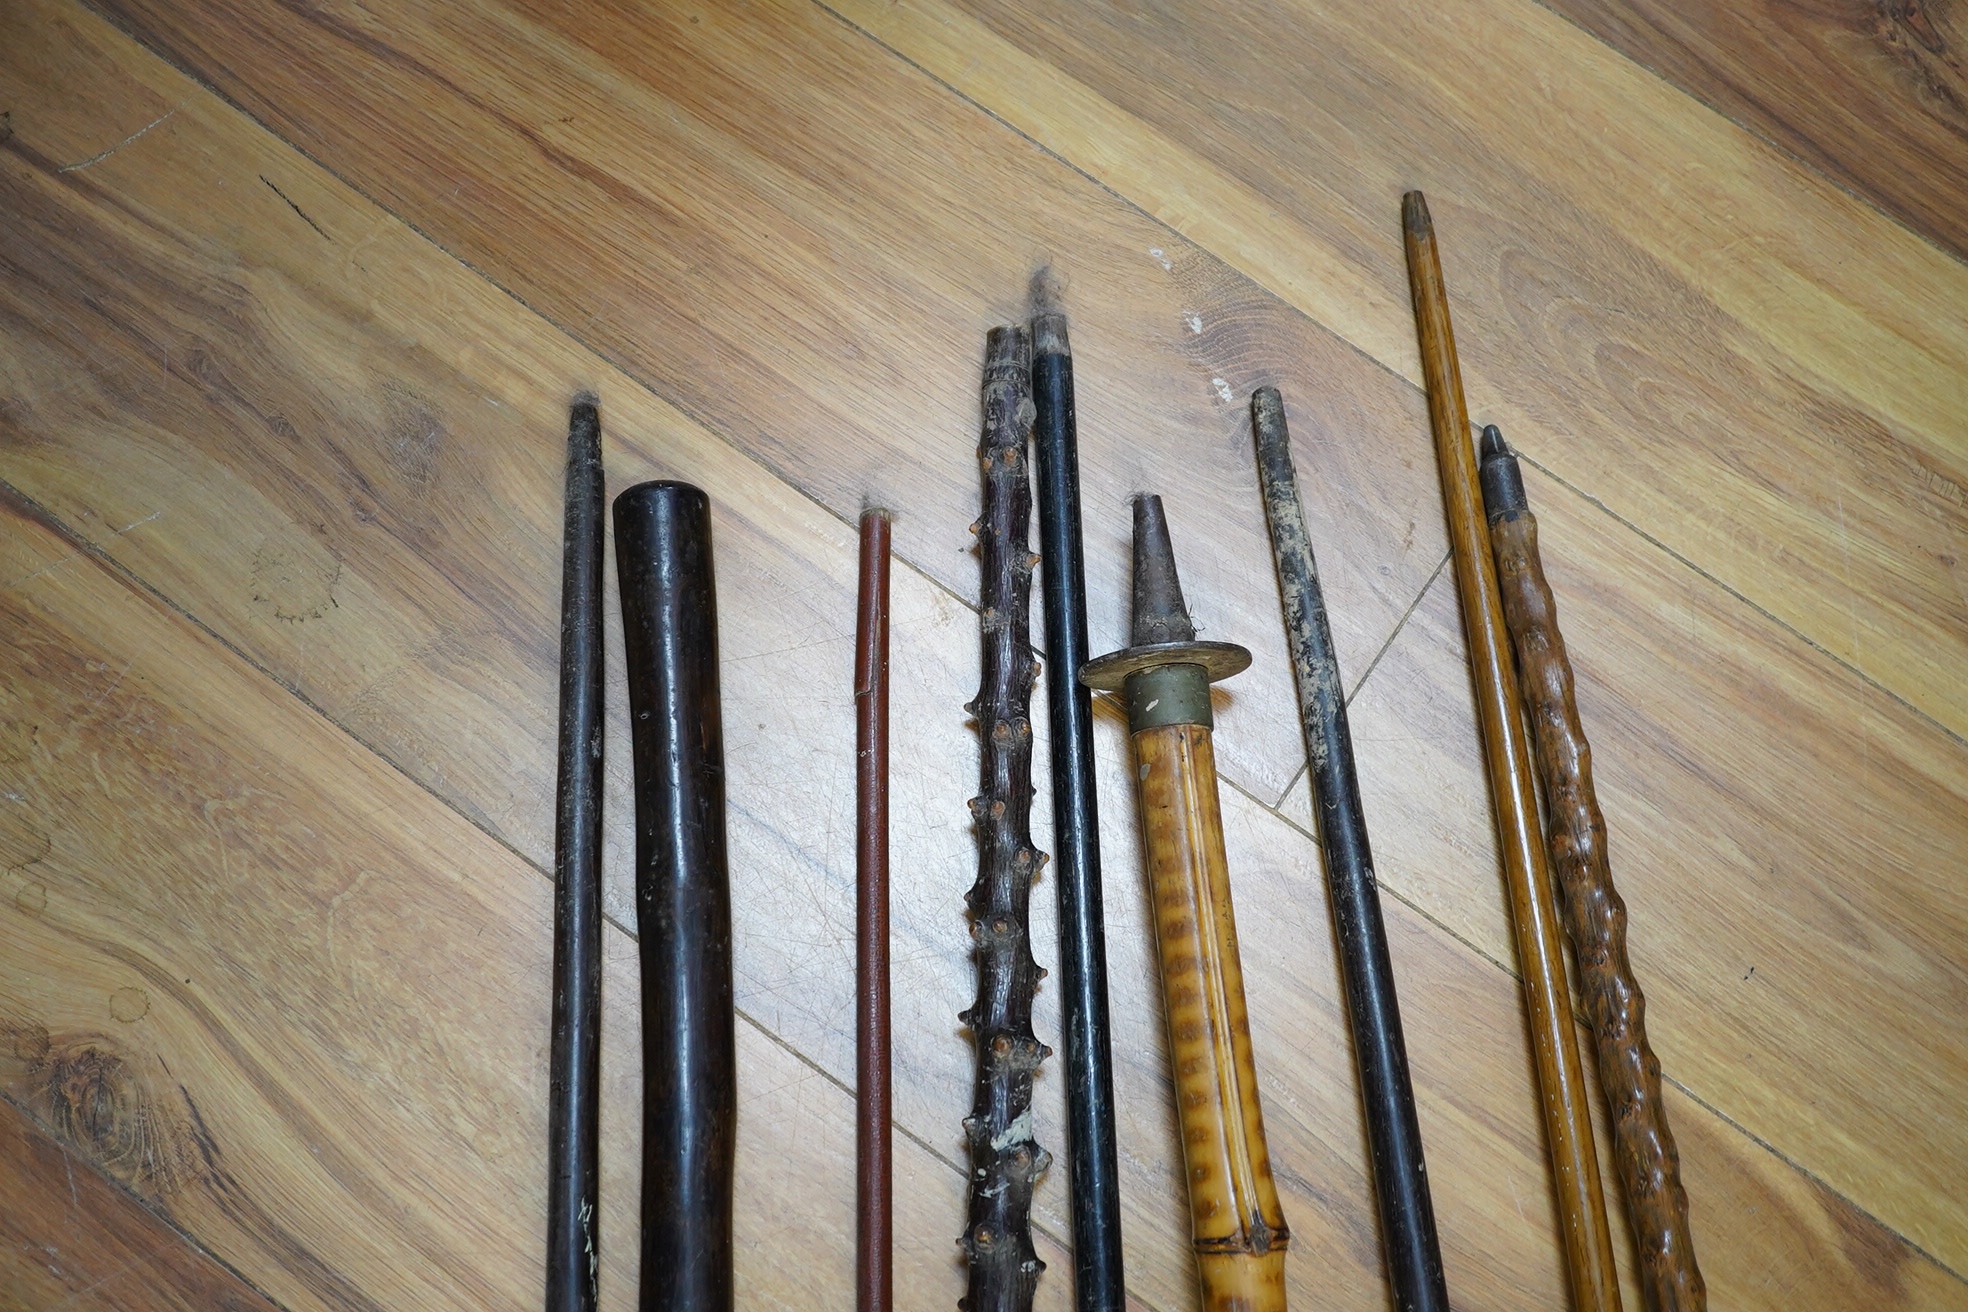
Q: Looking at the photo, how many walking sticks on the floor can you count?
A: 9